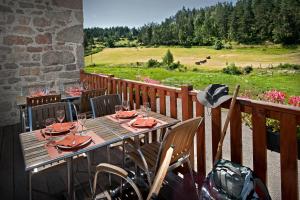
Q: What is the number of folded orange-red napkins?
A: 4